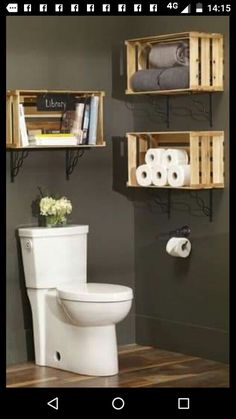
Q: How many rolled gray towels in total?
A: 3